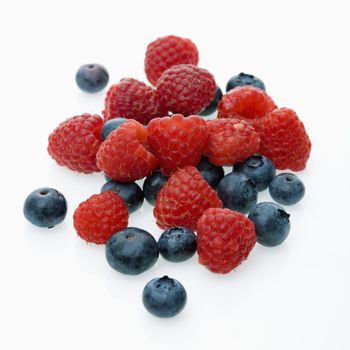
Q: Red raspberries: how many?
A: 12